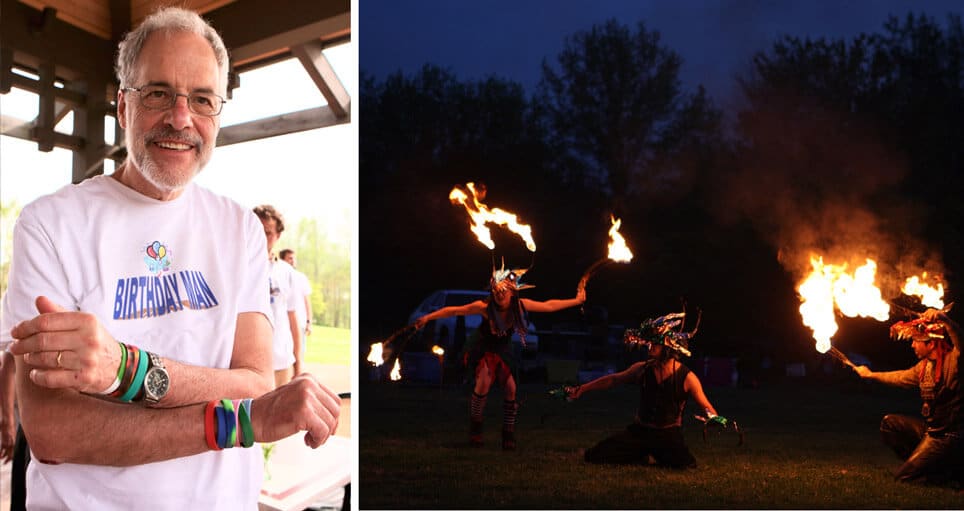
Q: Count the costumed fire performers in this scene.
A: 3